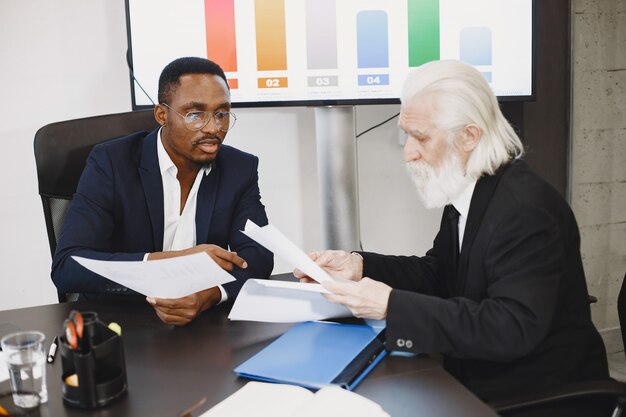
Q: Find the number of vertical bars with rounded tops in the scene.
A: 2